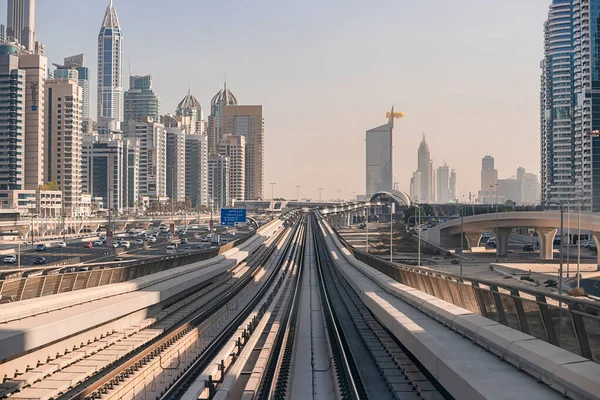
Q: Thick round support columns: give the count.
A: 4